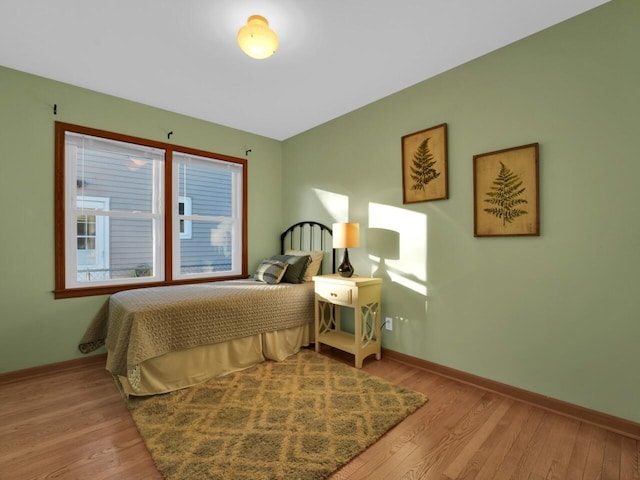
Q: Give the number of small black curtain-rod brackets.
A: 3